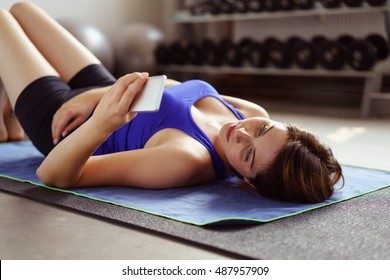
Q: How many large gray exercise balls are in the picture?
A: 2